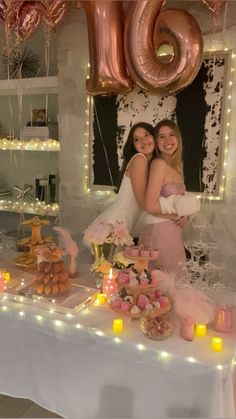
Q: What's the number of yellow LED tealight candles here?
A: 5